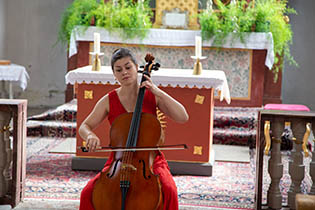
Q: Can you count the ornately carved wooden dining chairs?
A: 0